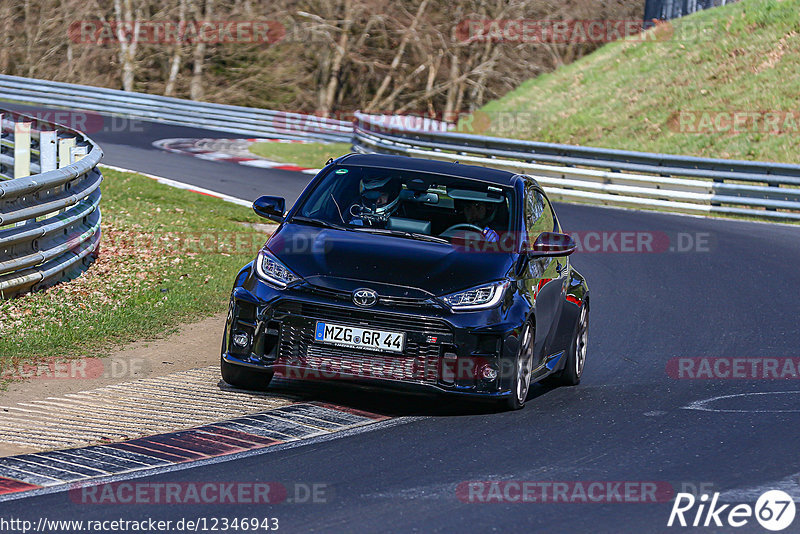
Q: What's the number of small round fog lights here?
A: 2